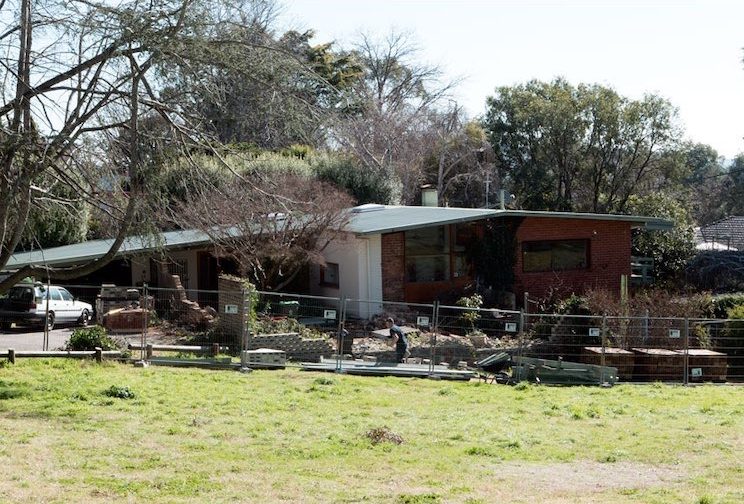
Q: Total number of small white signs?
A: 7